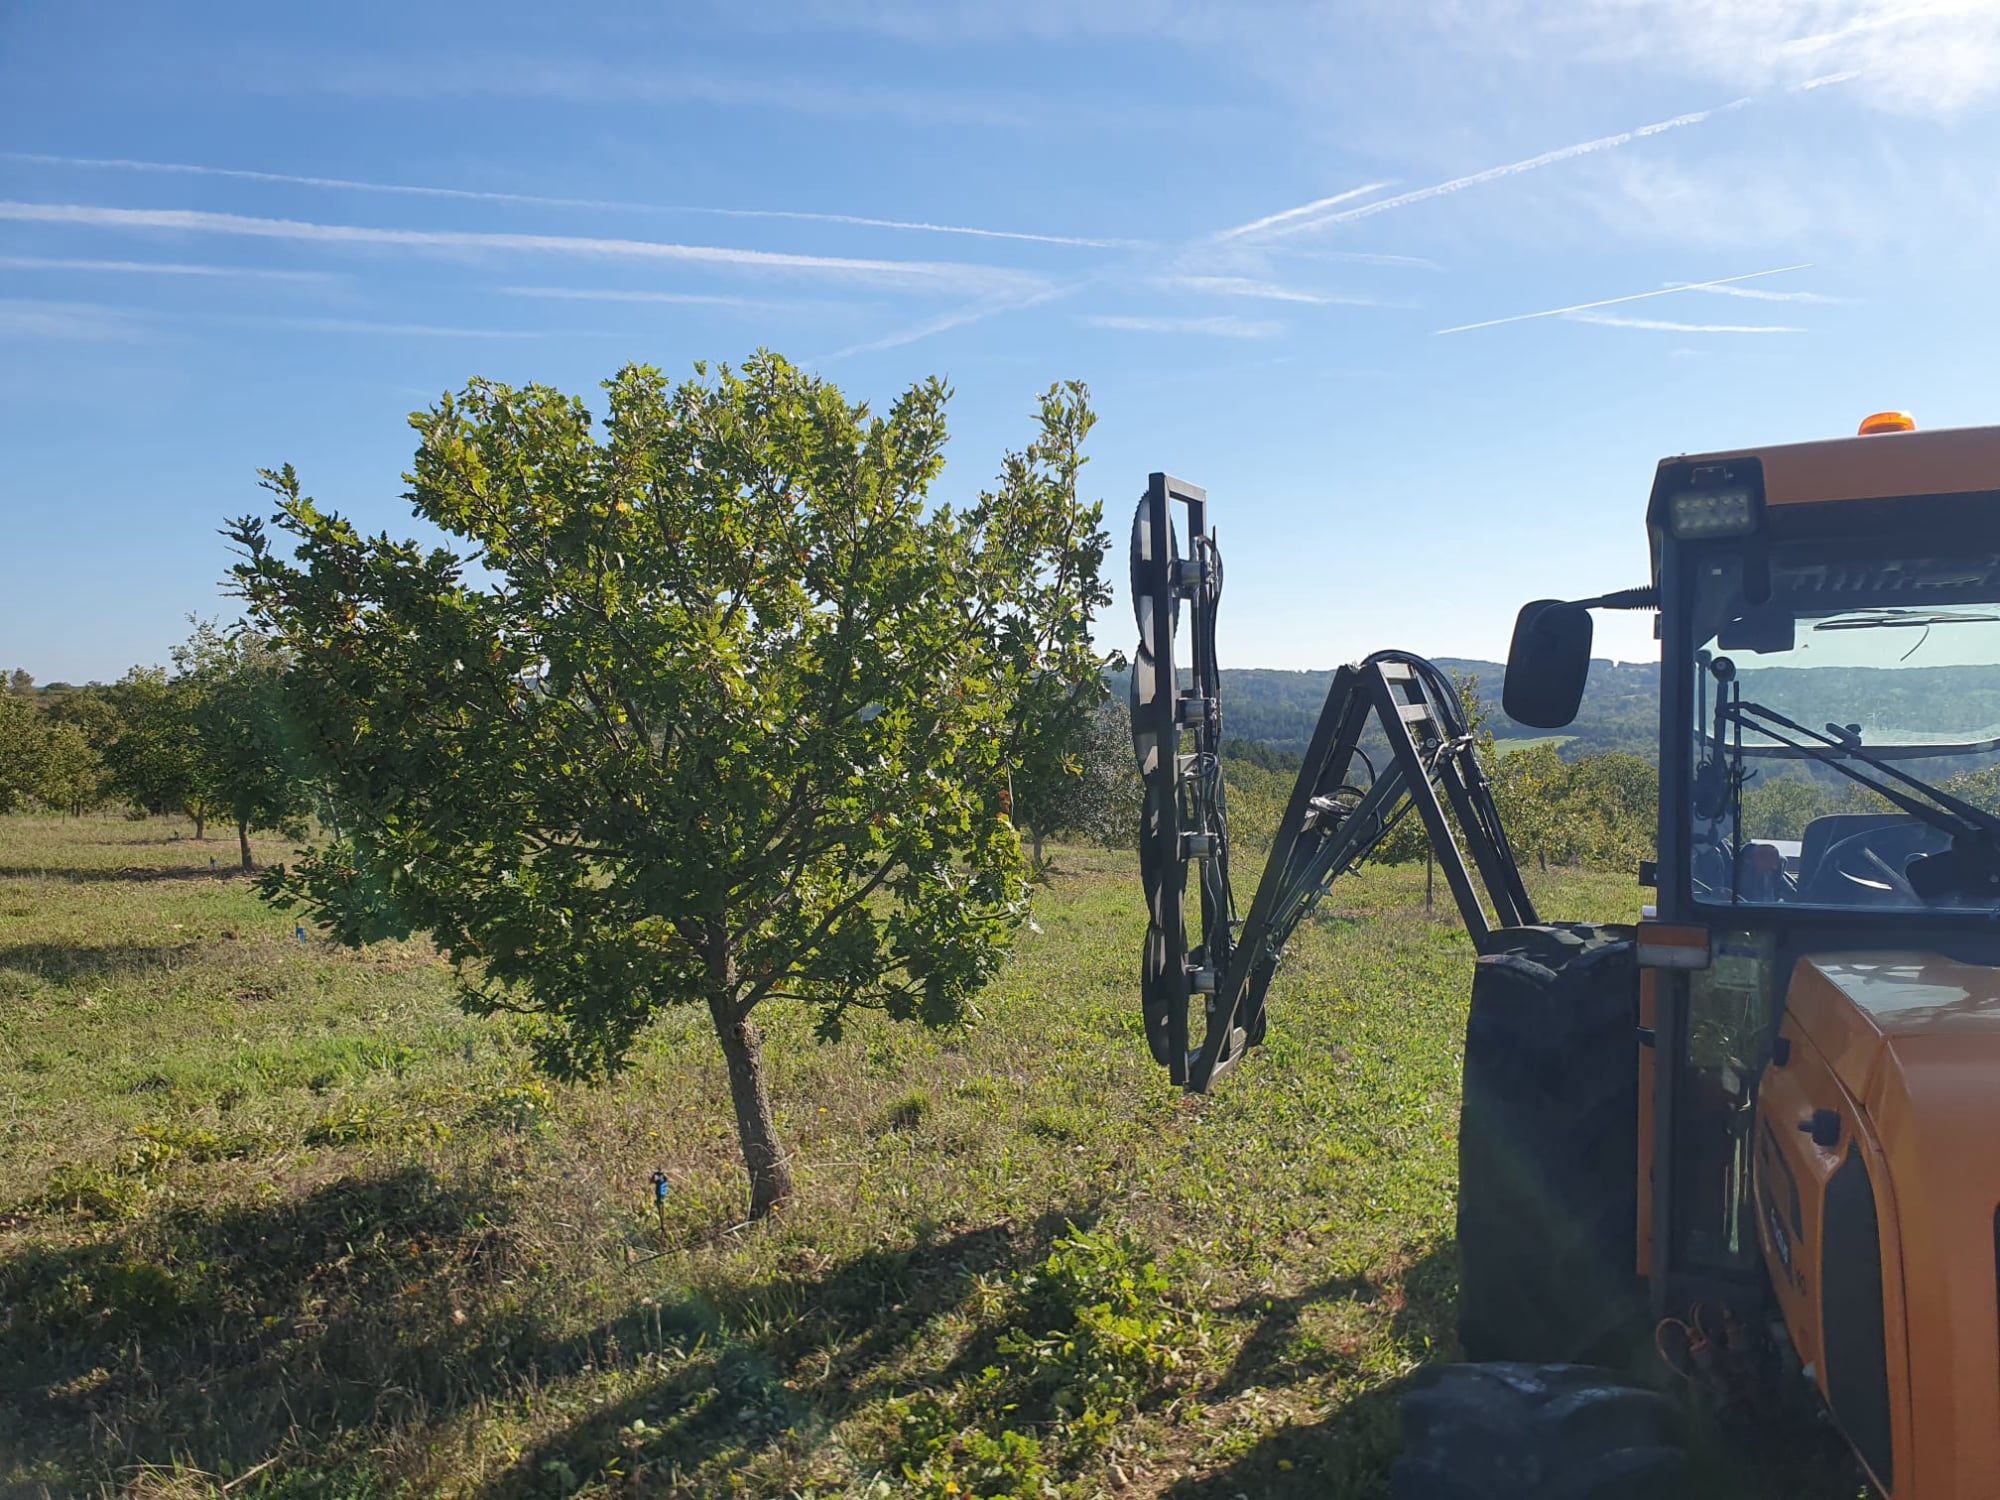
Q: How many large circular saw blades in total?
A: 4